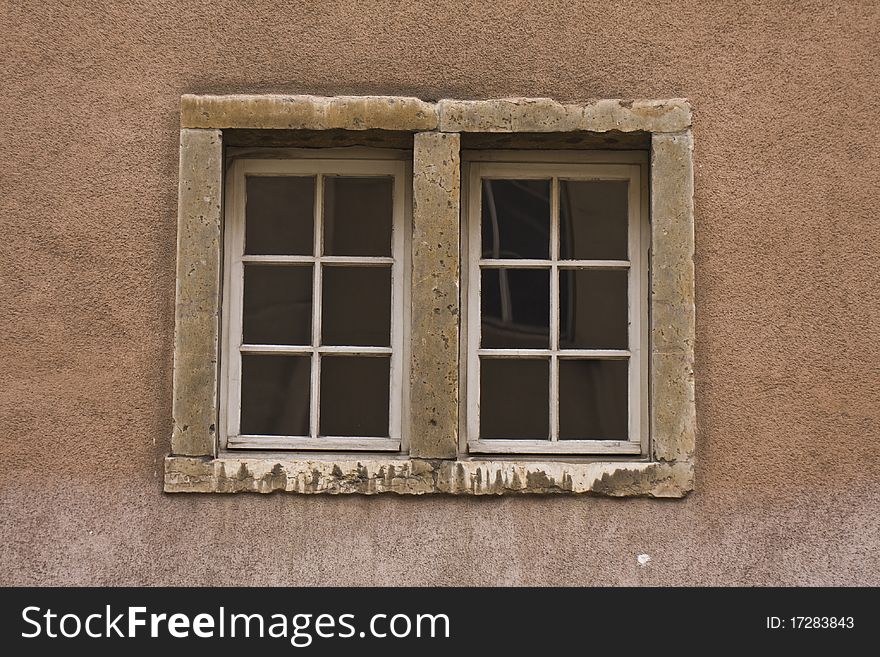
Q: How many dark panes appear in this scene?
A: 12